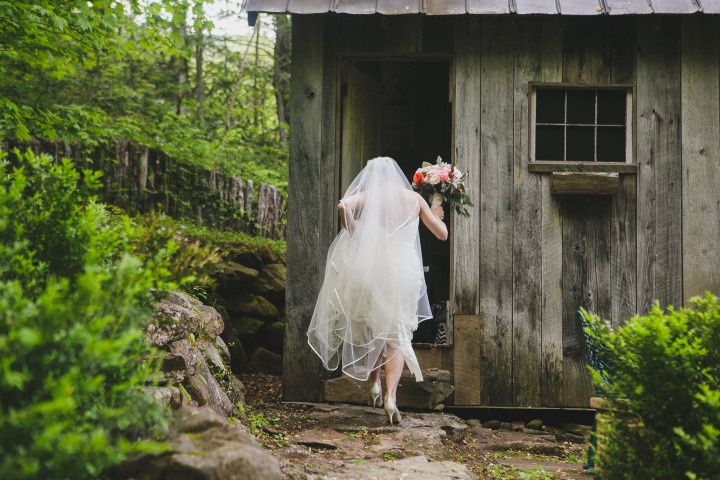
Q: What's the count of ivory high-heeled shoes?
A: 2